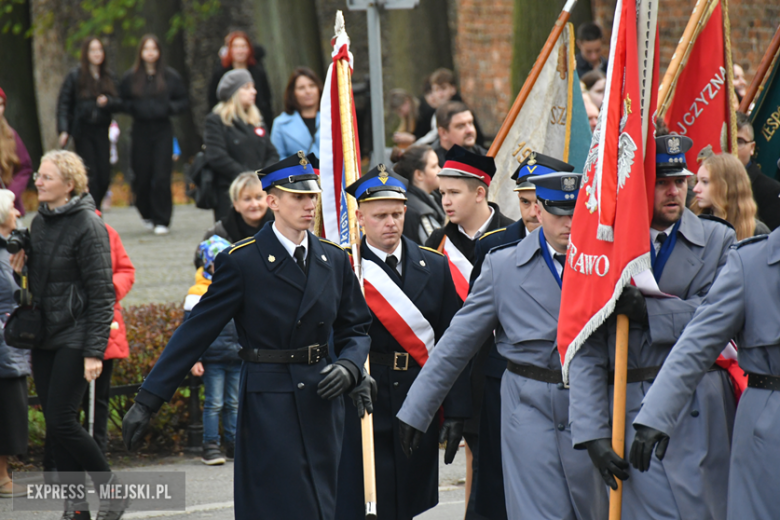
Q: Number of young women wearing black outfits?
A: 2